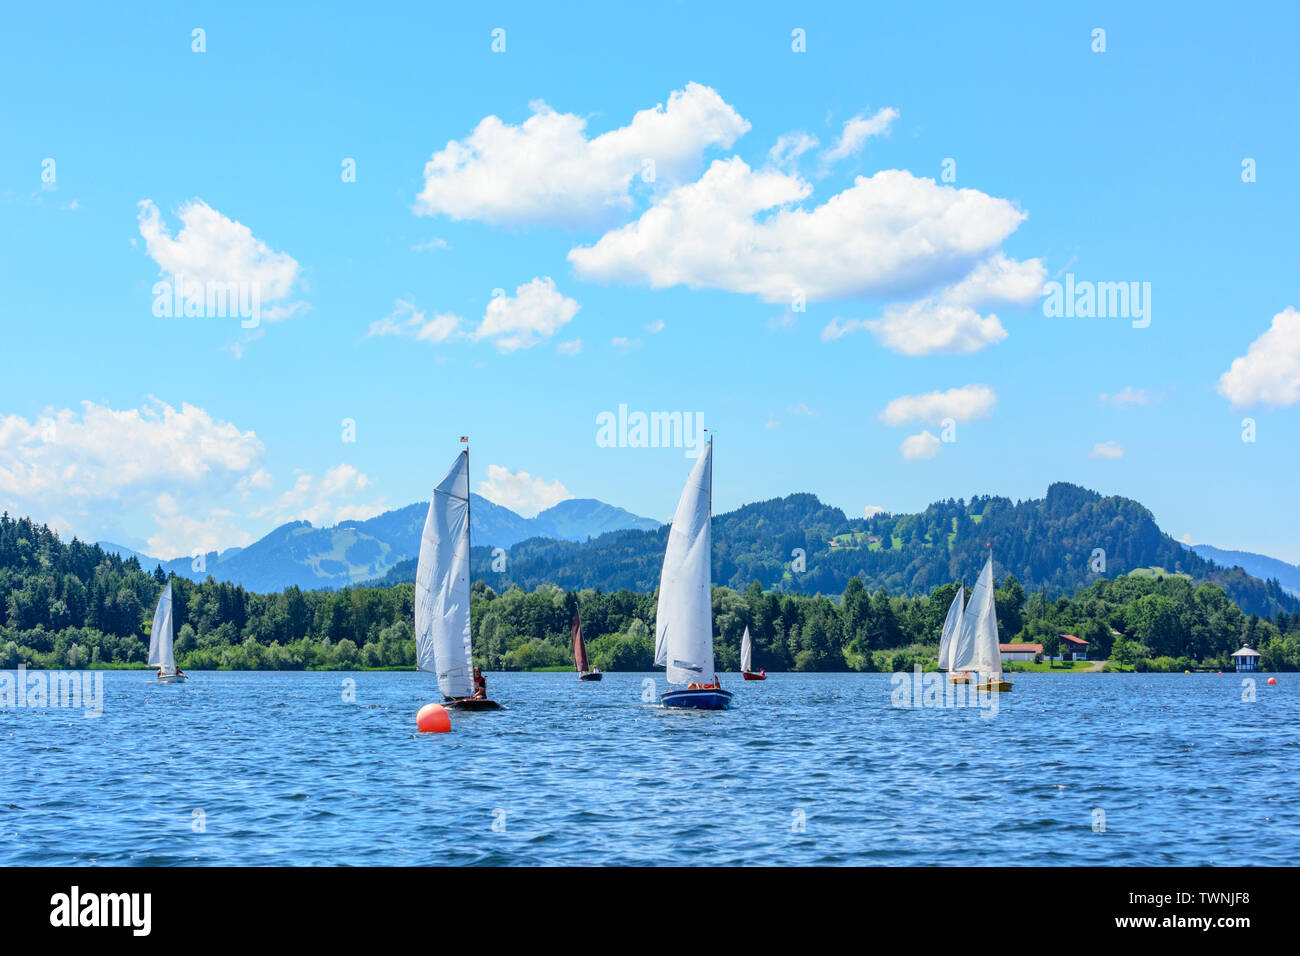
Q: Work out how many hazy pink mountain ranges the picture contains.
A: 0